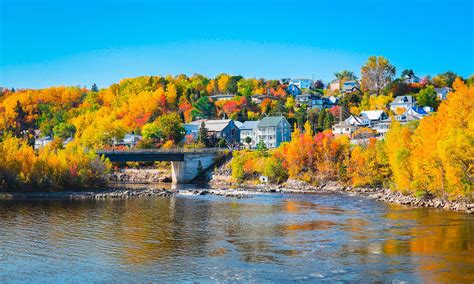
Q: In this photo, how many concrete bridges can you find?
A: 1